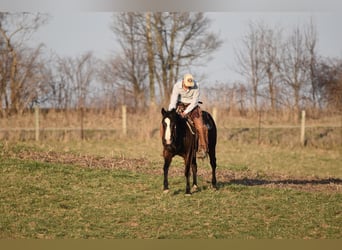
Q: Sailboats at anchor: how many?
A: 0